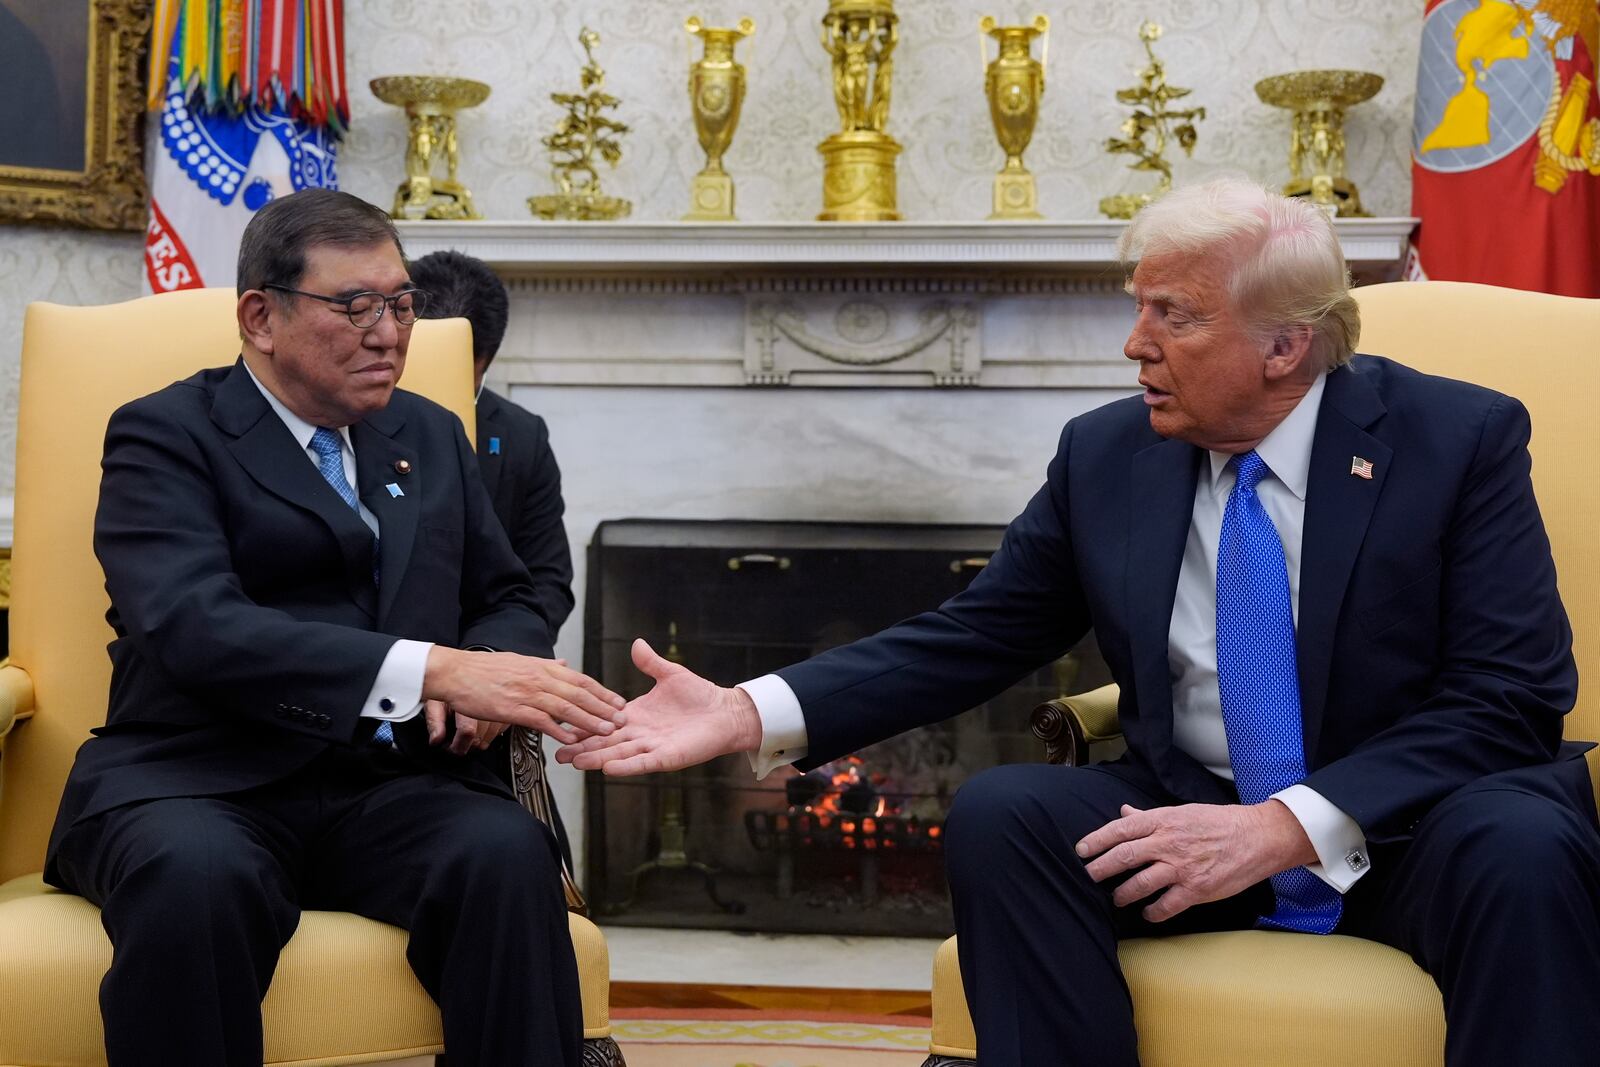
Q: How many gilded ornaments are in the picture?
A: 7